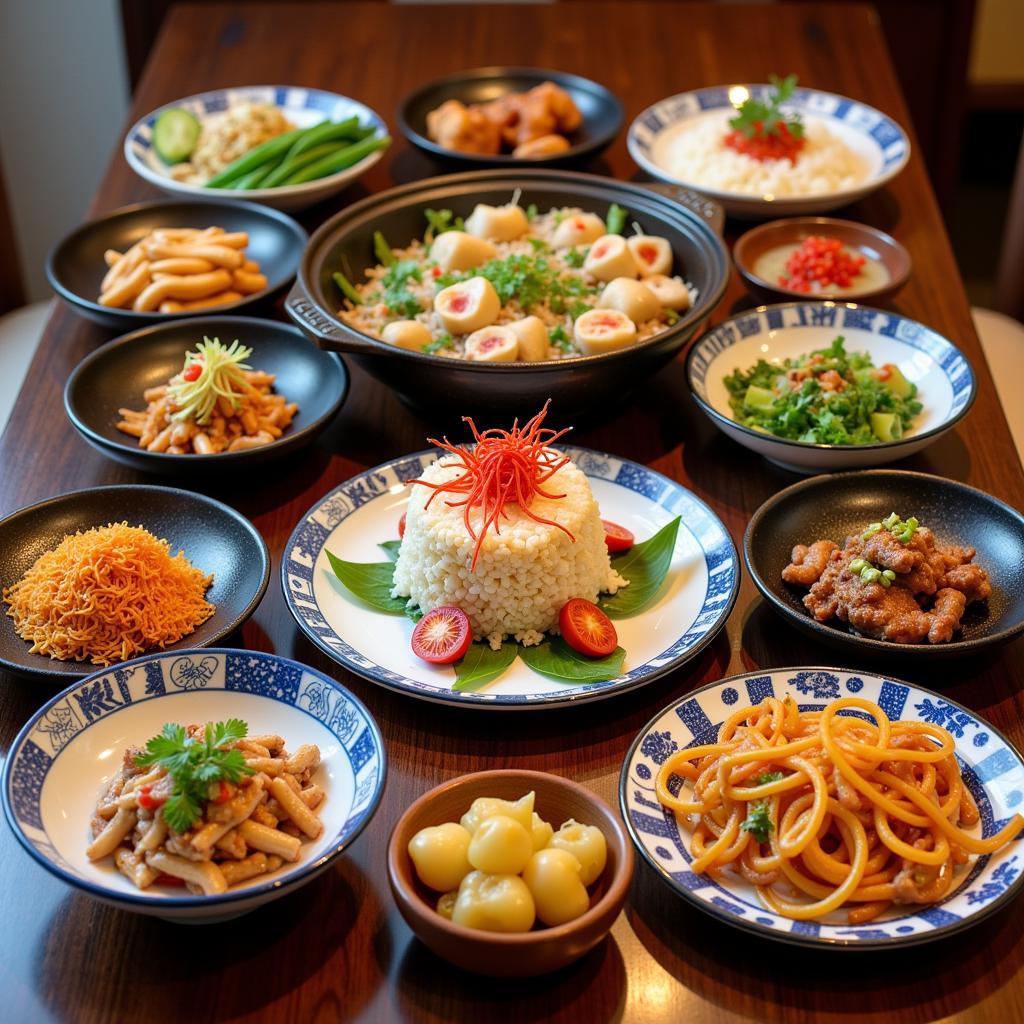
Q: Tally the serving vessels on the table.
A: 14